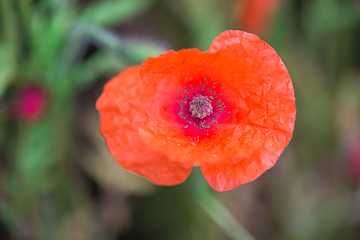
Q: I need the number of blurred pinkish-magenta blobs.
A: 2